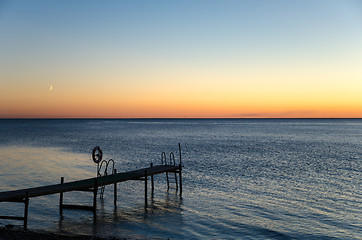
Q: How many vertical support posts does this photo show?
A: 7